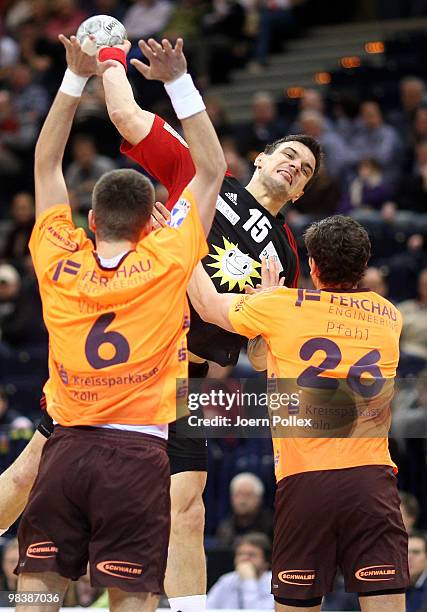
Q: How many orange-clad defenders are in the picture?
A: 2